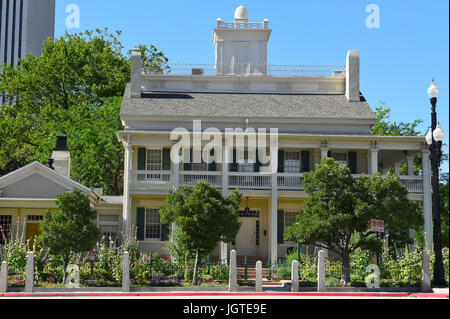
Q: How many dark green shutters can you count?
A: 13